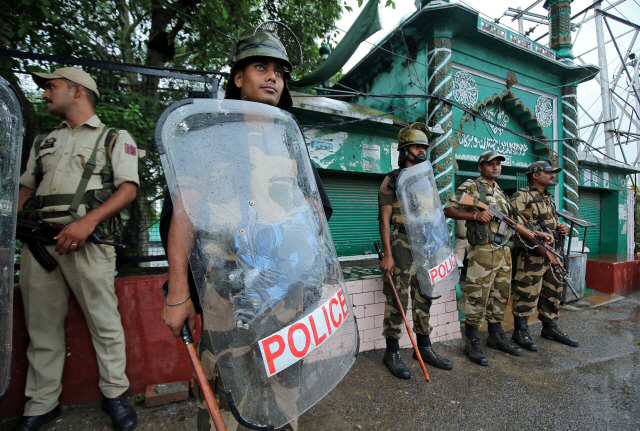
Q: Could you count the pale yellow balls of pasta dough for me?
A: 0